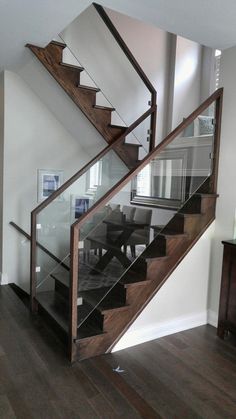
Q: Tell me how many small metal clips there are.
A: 9